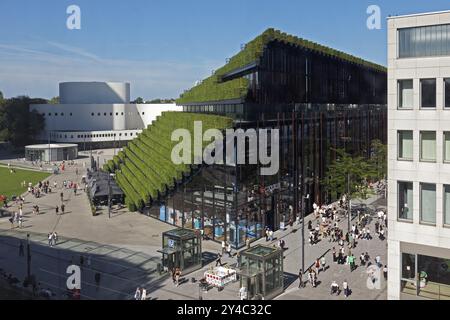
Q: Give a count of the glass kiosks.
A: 2